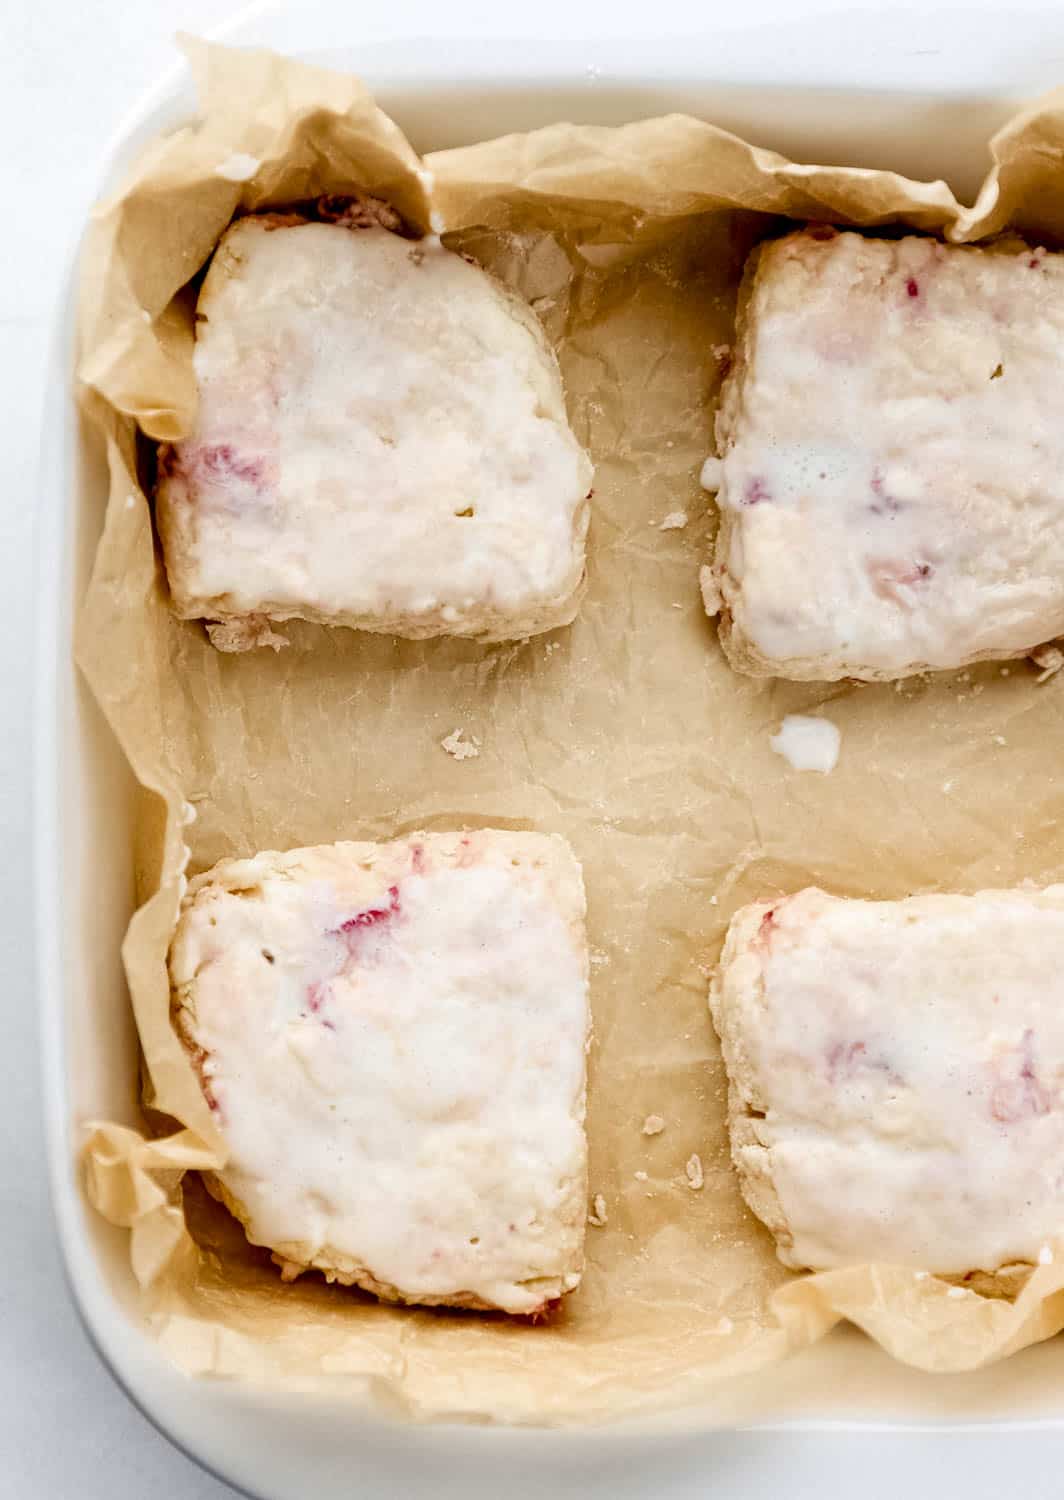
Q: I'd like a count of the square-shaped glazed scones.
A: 4